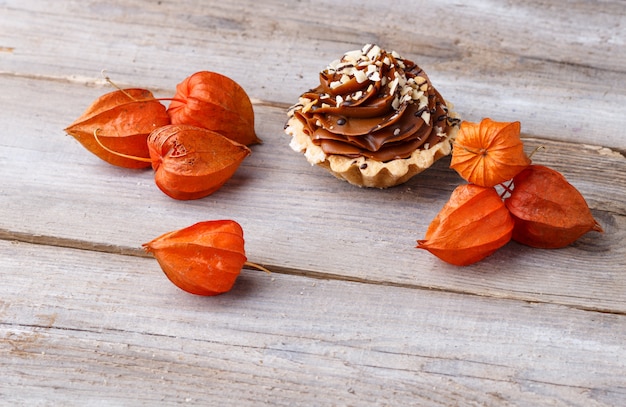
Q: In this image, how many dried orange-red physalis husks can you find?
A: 7